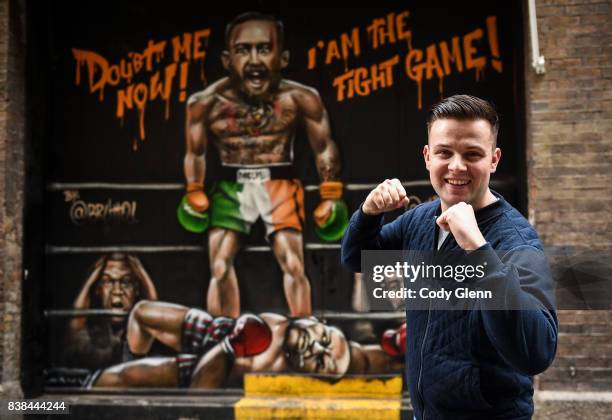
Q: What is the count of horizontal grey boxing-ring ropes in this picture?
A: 3